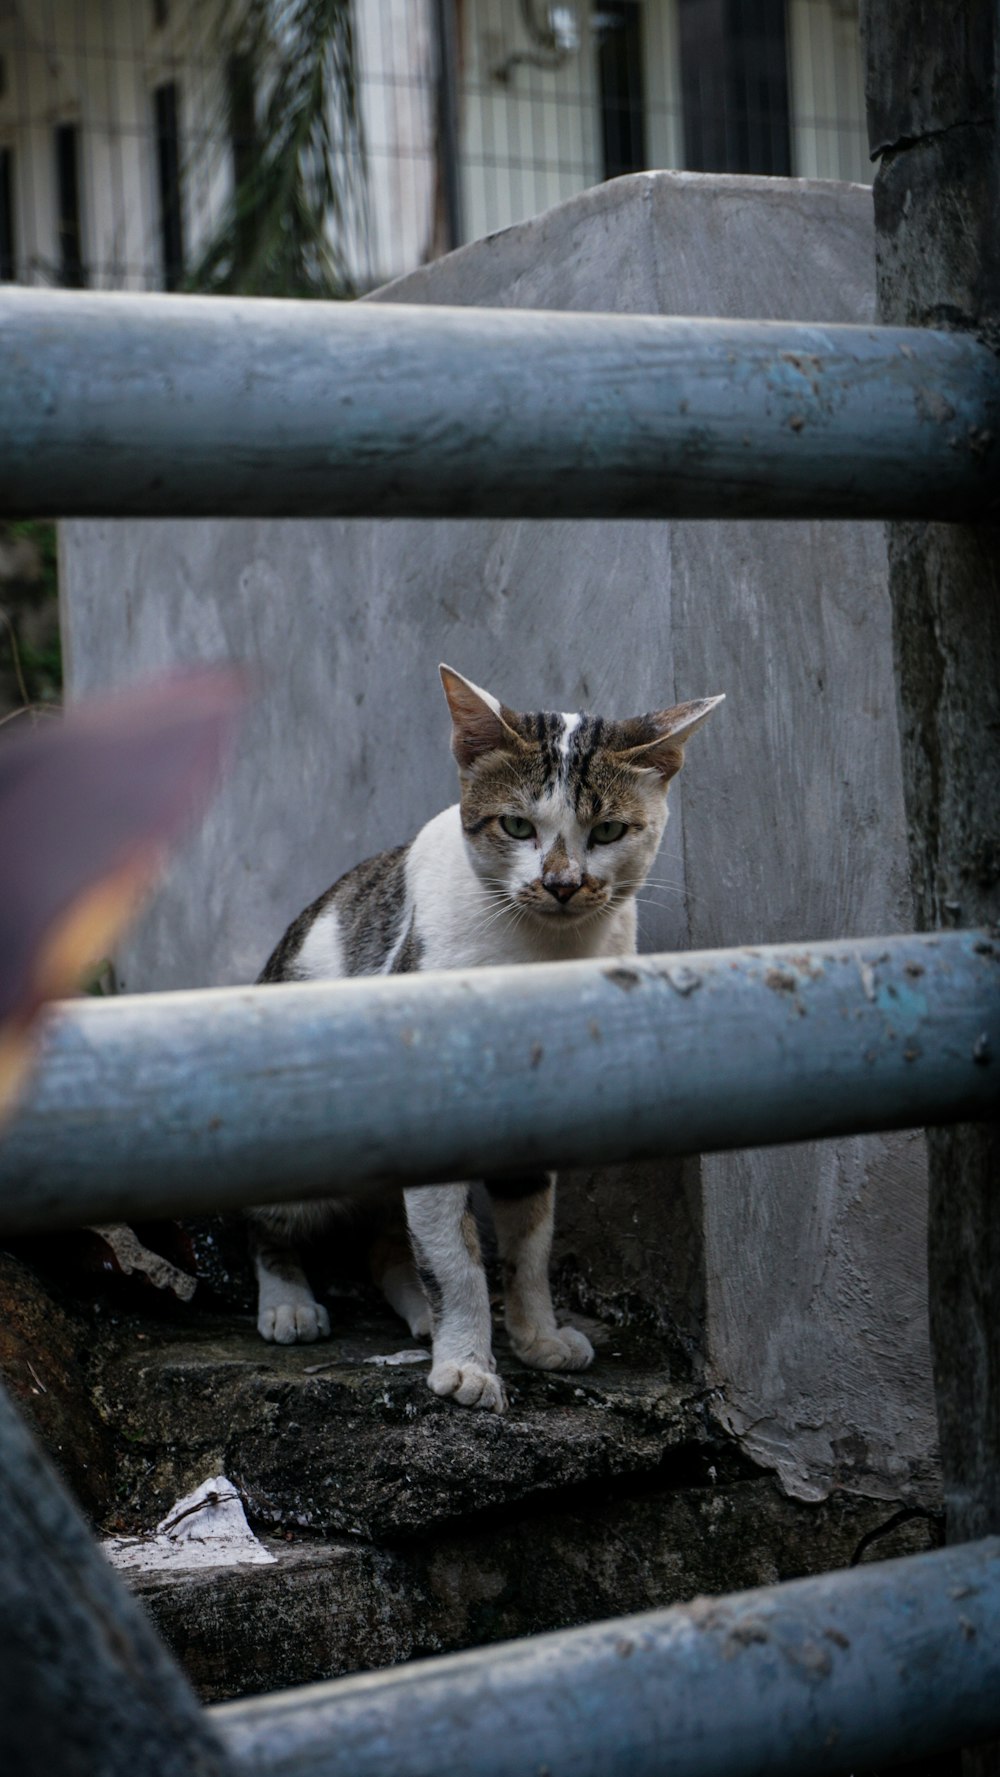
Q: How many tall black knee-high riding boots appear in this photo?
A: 0